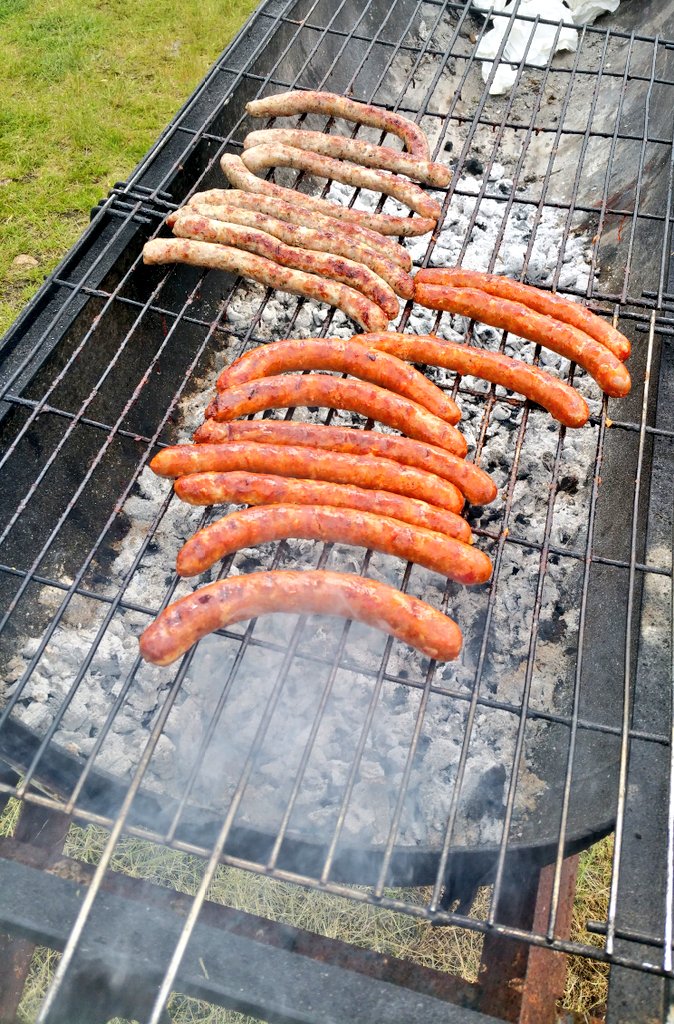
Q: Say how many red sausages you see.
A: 10